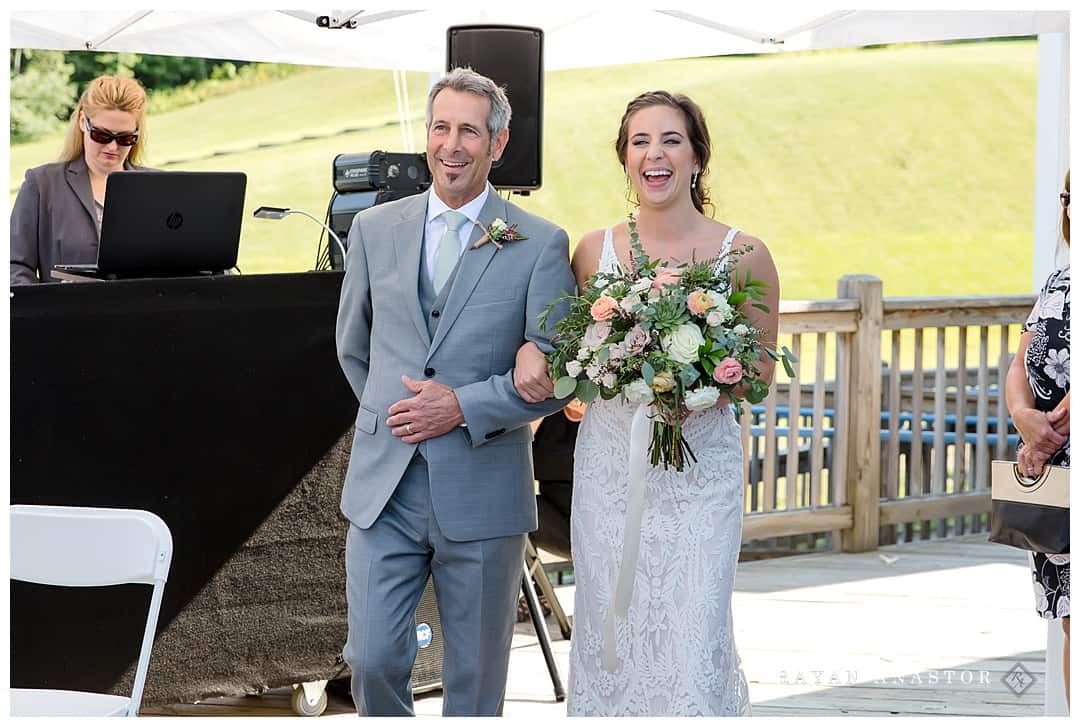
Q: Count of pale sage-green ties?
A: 1